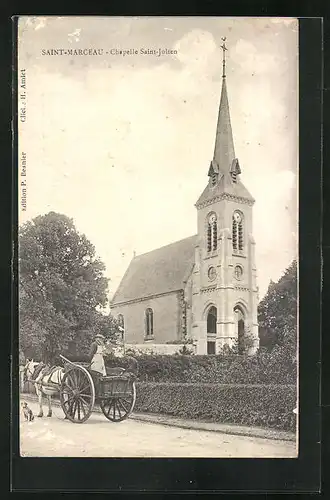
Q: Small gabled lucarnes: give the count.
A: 2